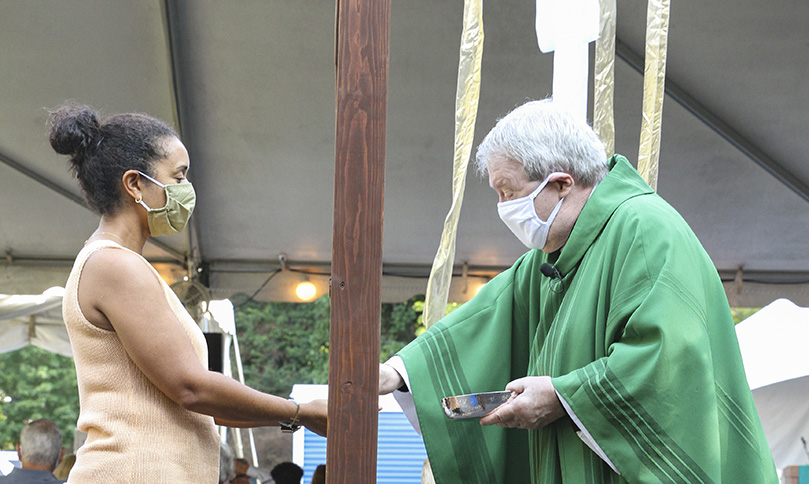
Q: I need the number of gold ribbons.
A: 3